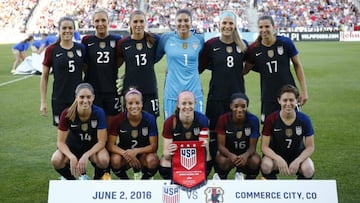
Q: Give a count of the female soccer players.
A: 11